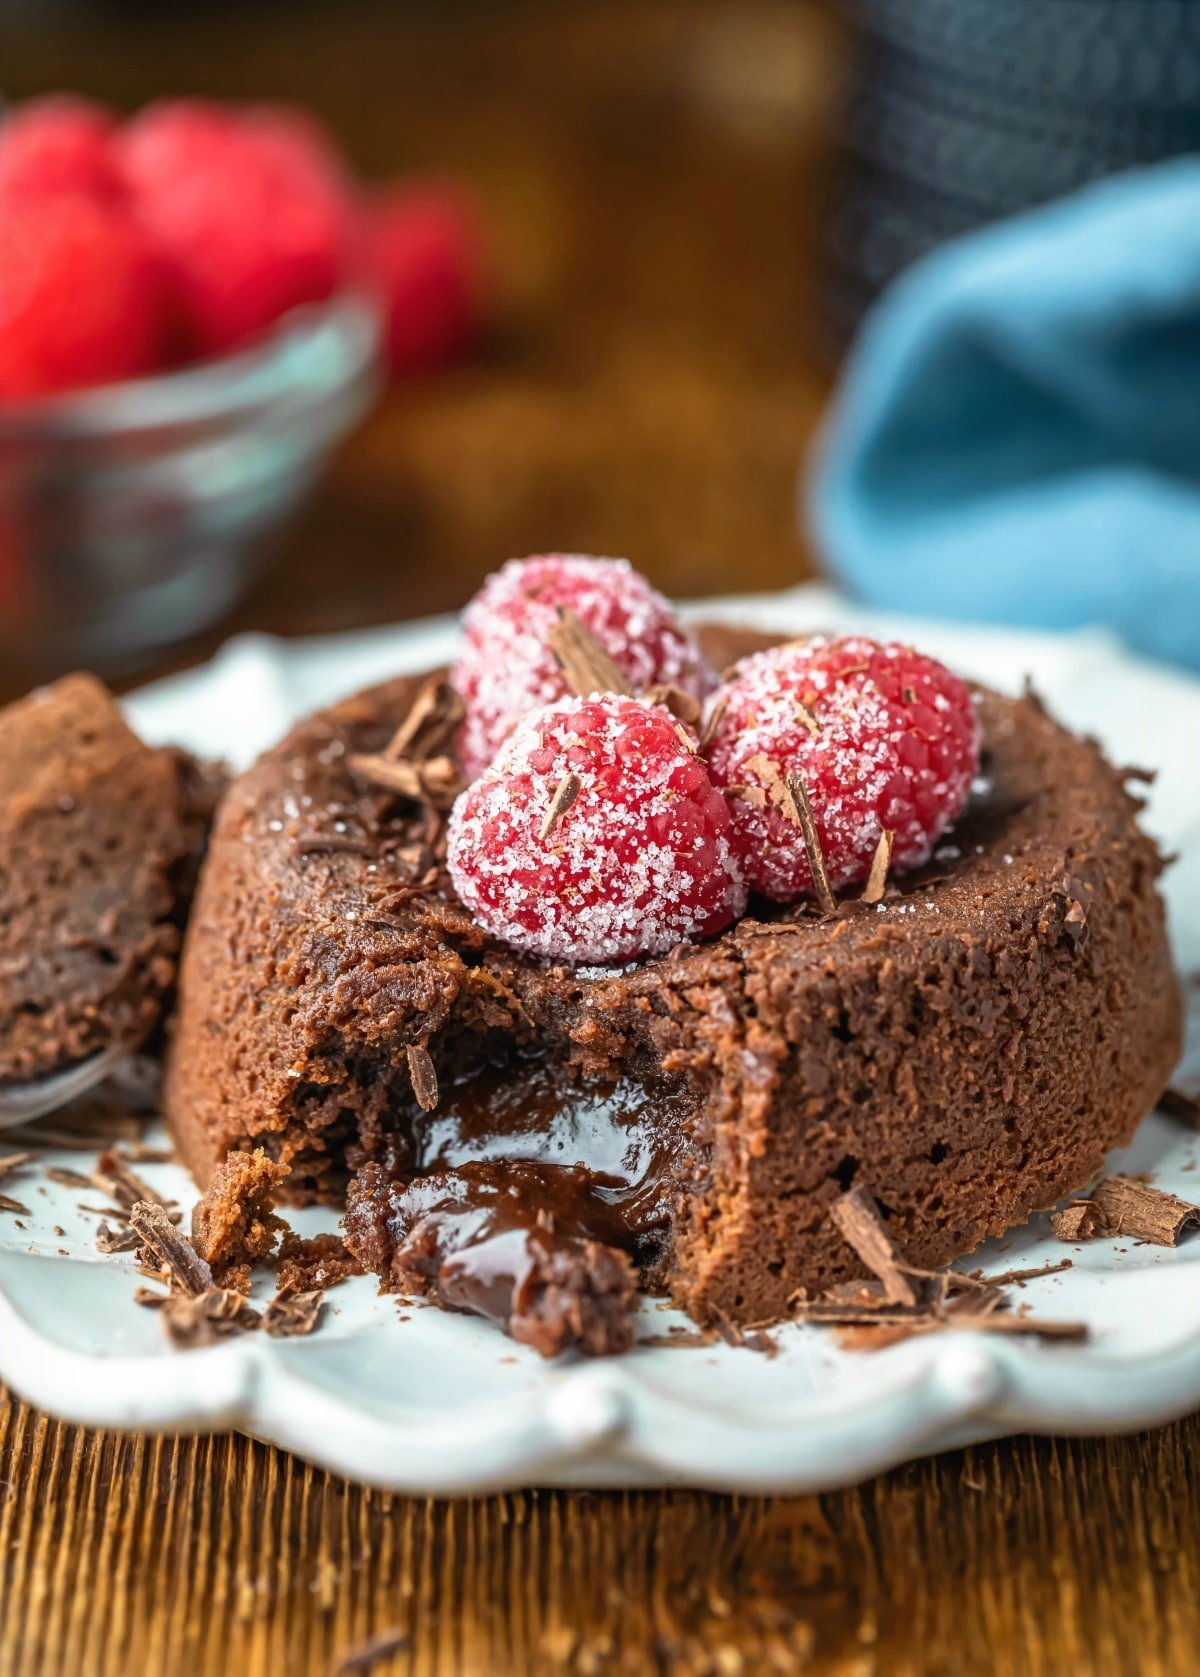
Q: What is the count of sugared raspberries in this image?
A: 3